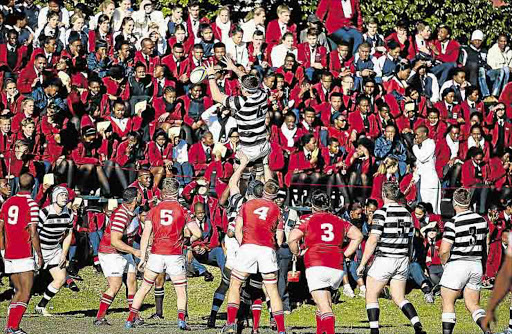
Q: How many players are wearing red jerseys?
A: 5